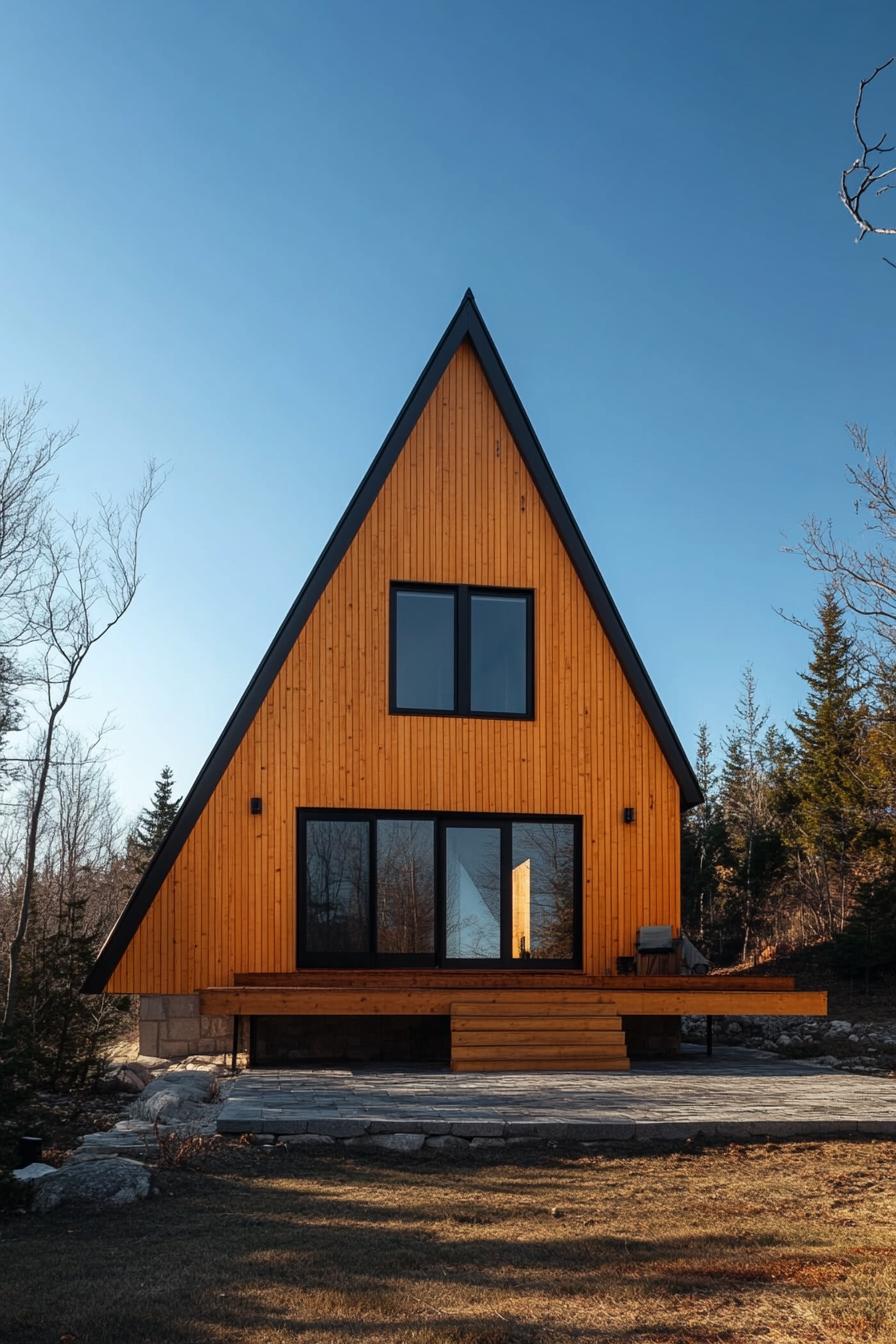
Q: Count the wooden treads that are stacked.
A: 5